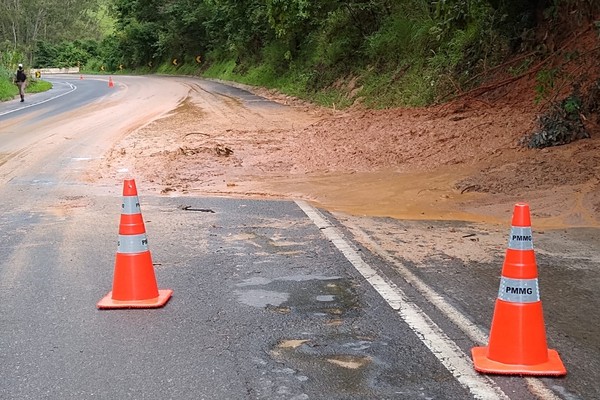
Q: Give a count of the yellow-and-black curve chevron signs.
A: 6